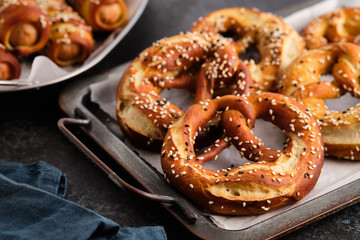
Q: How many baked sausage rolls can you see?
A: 4